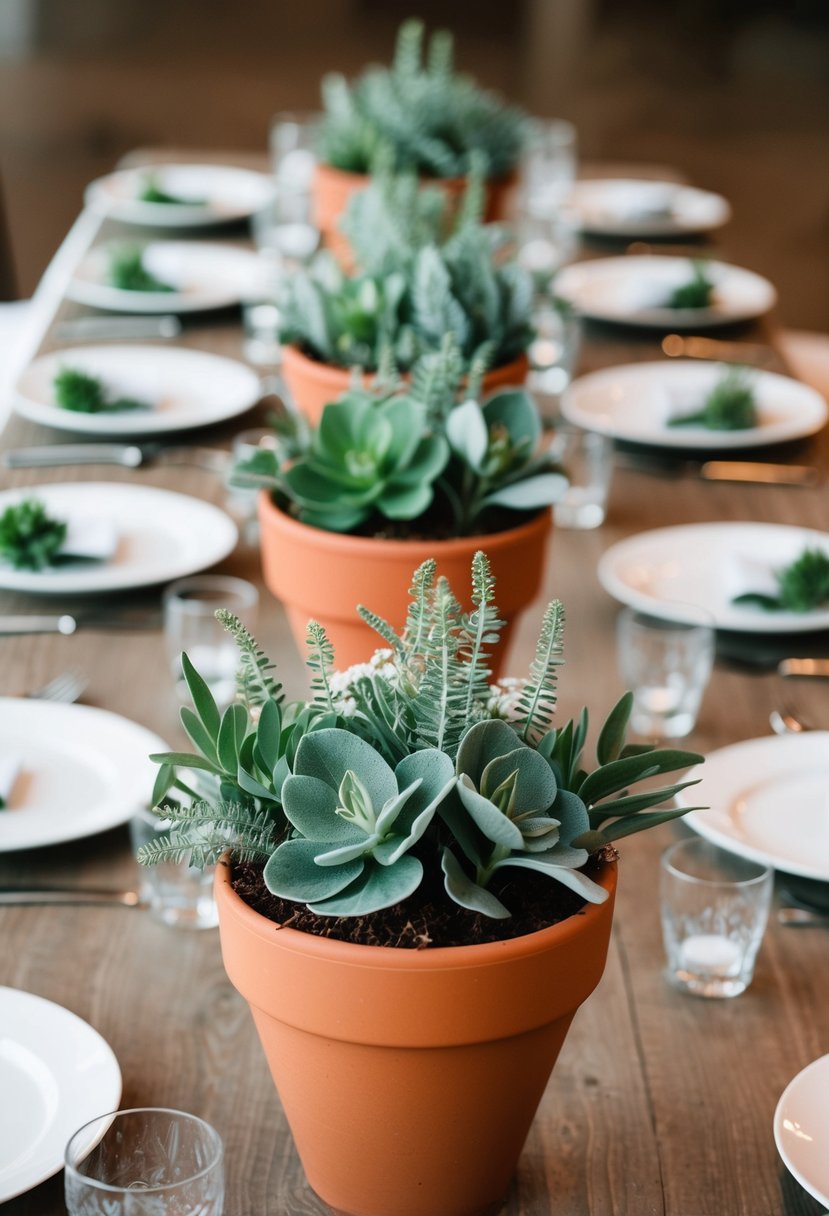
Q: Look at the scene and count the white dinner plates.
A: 12